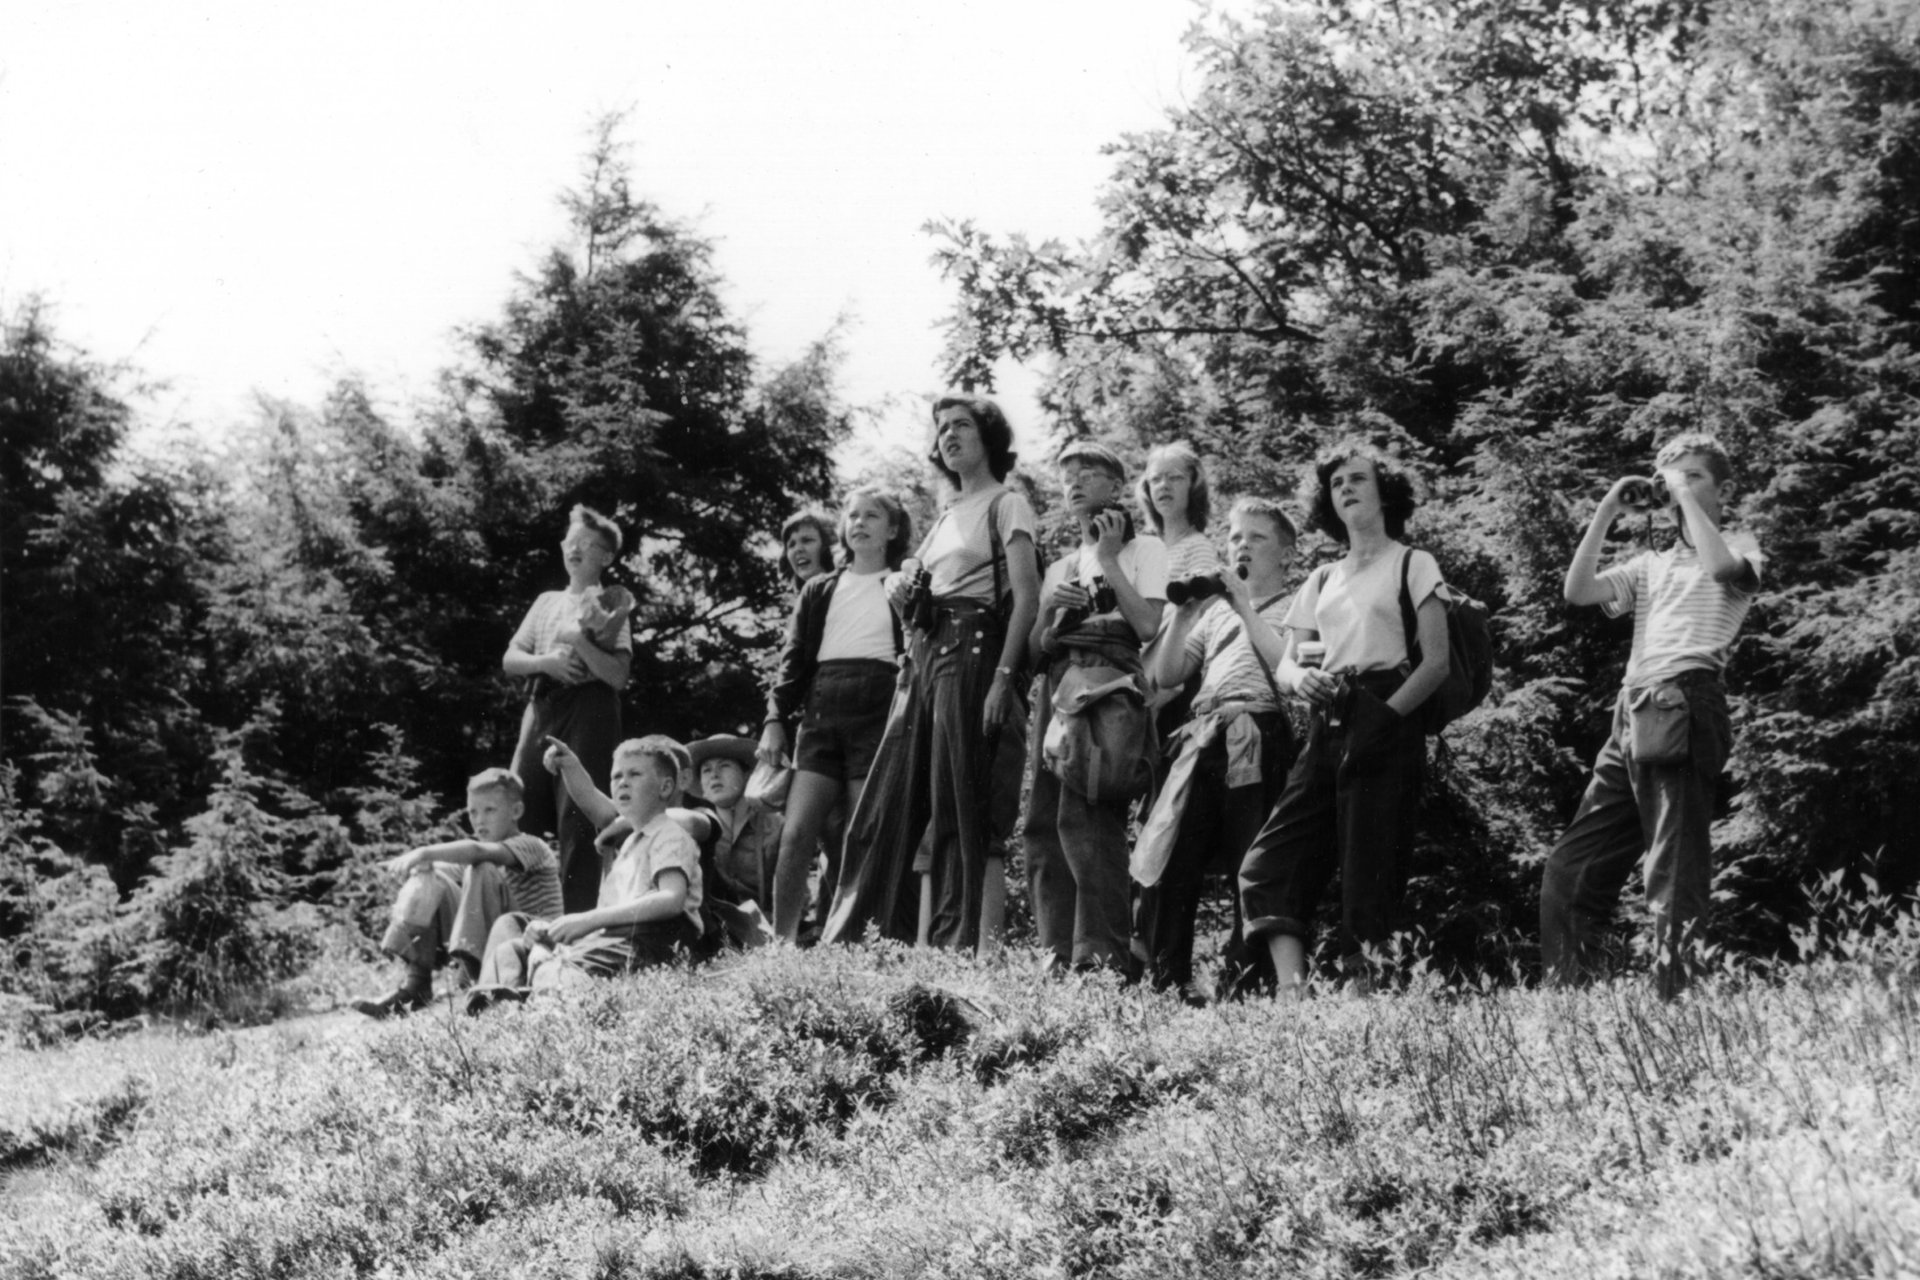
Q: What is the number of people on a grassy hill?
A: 13